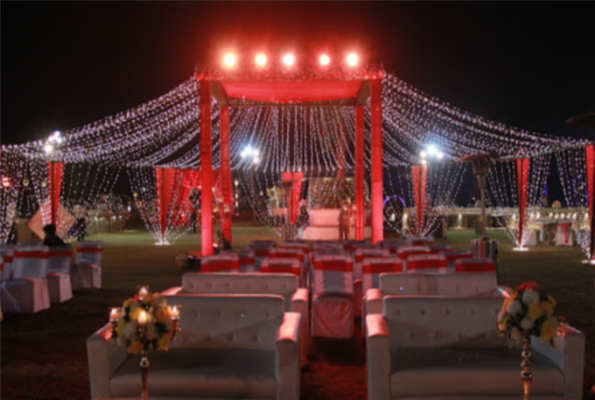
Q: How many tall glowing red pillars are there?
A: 4